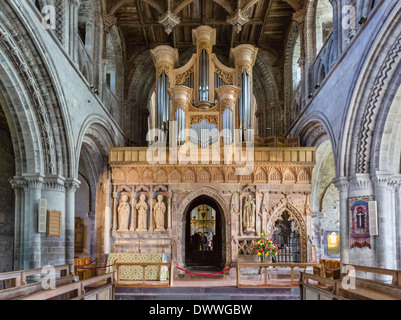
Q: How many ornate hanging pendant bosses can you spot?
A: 2